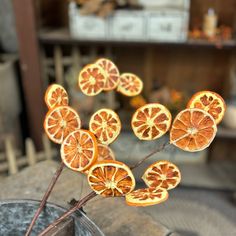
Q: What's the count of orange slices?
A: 14